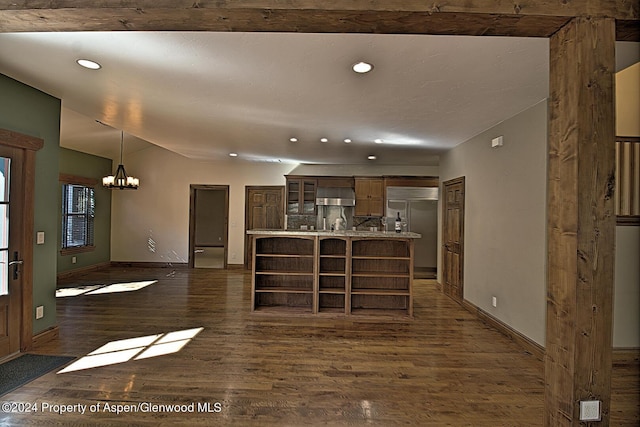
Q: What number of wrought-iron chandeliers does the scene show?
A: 1